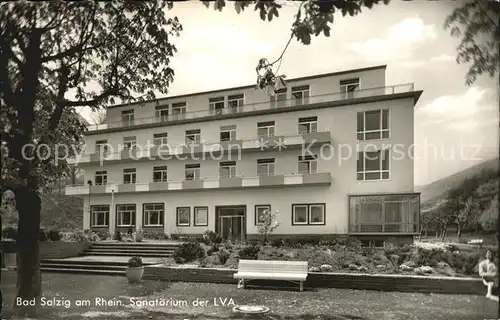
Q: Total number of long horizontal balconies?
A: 3